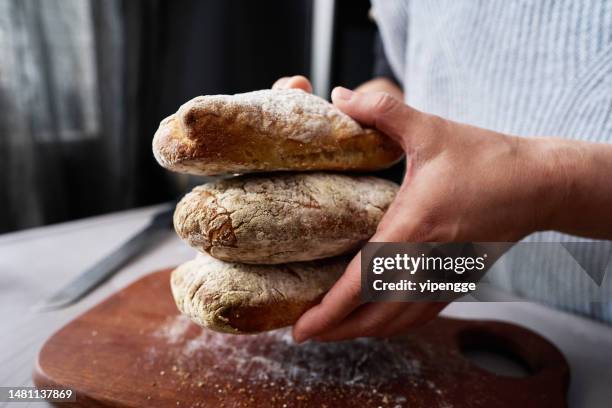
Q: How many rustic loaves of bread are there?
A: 3